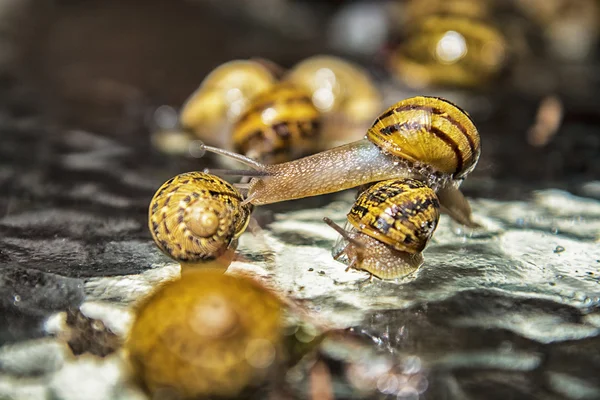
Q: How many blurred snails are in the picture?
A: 5